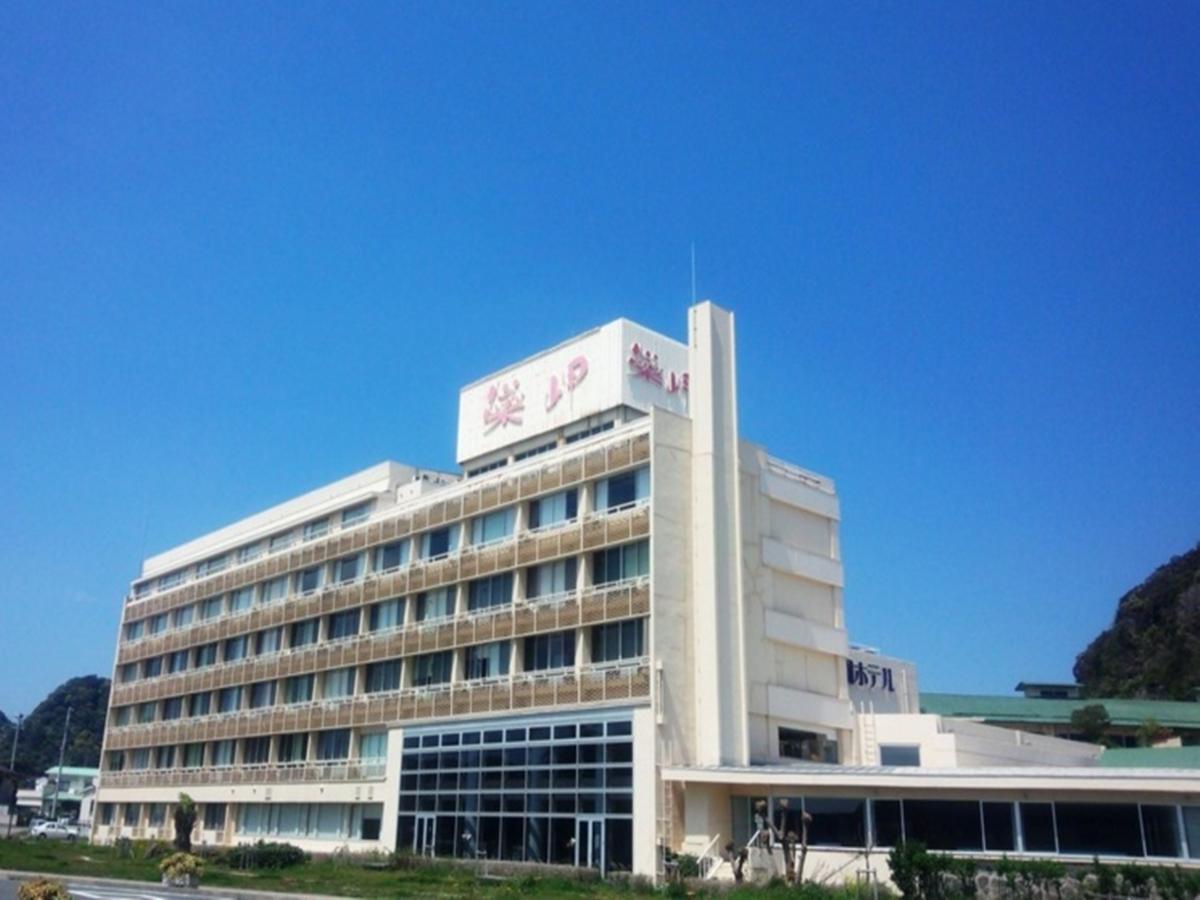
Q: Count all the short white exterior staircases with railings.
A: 1